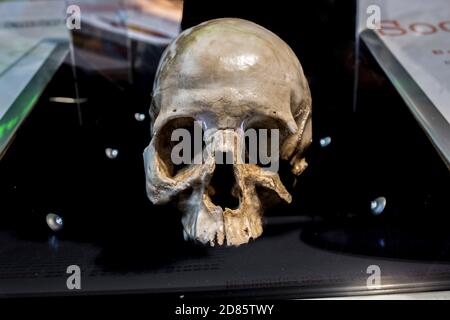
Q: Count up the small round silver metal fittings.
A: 5